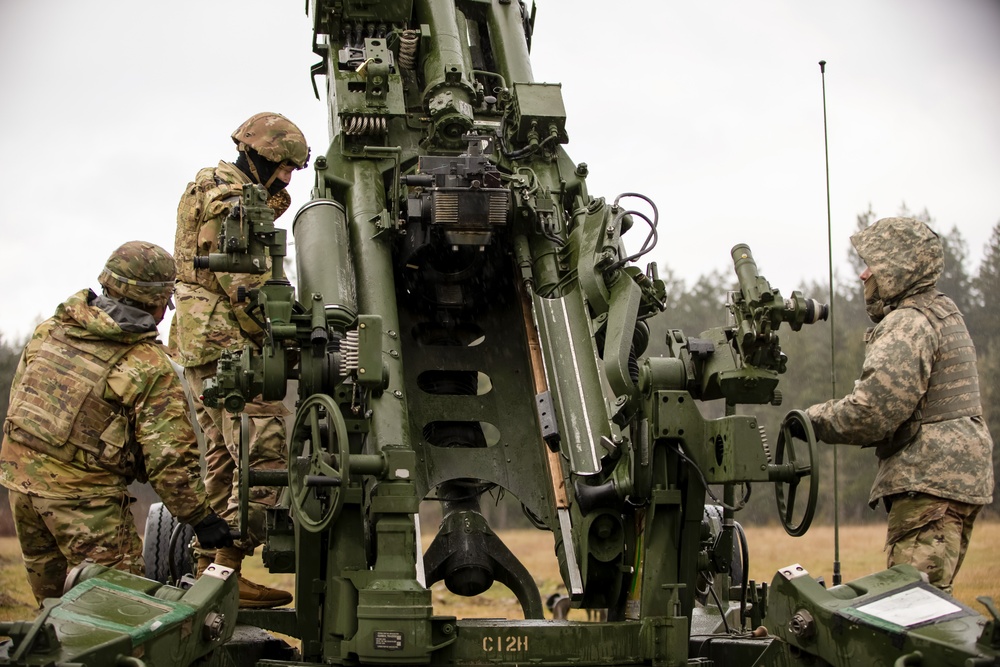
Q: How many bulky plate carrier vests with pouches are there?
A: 3